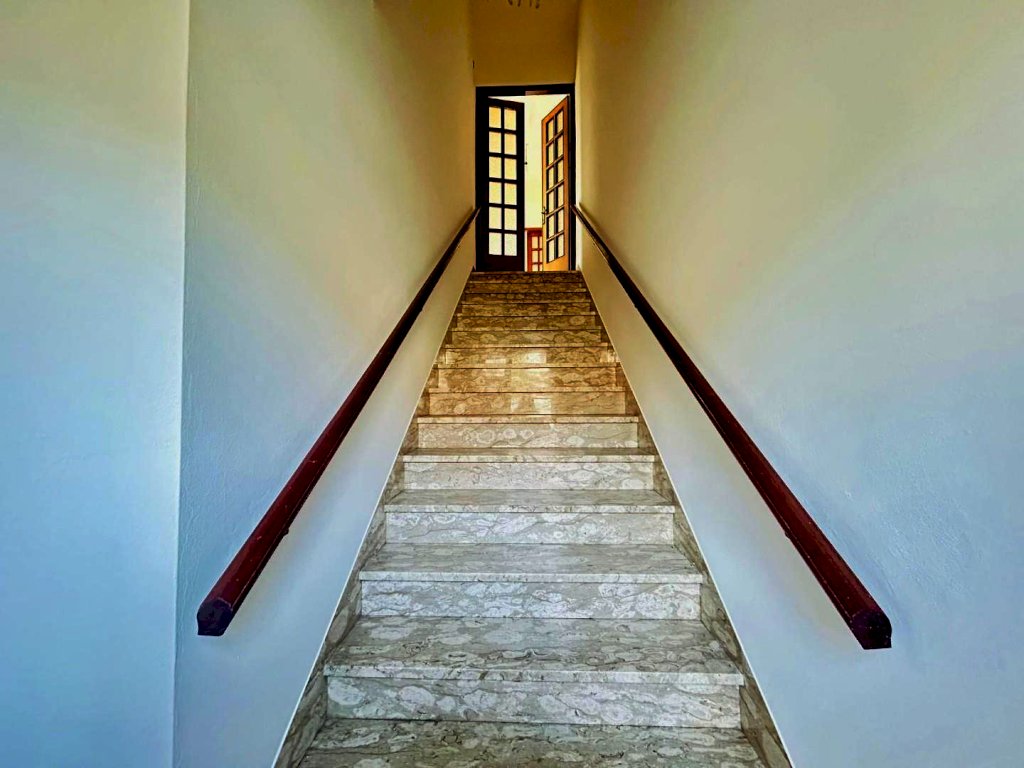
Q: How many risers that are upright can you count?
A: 14